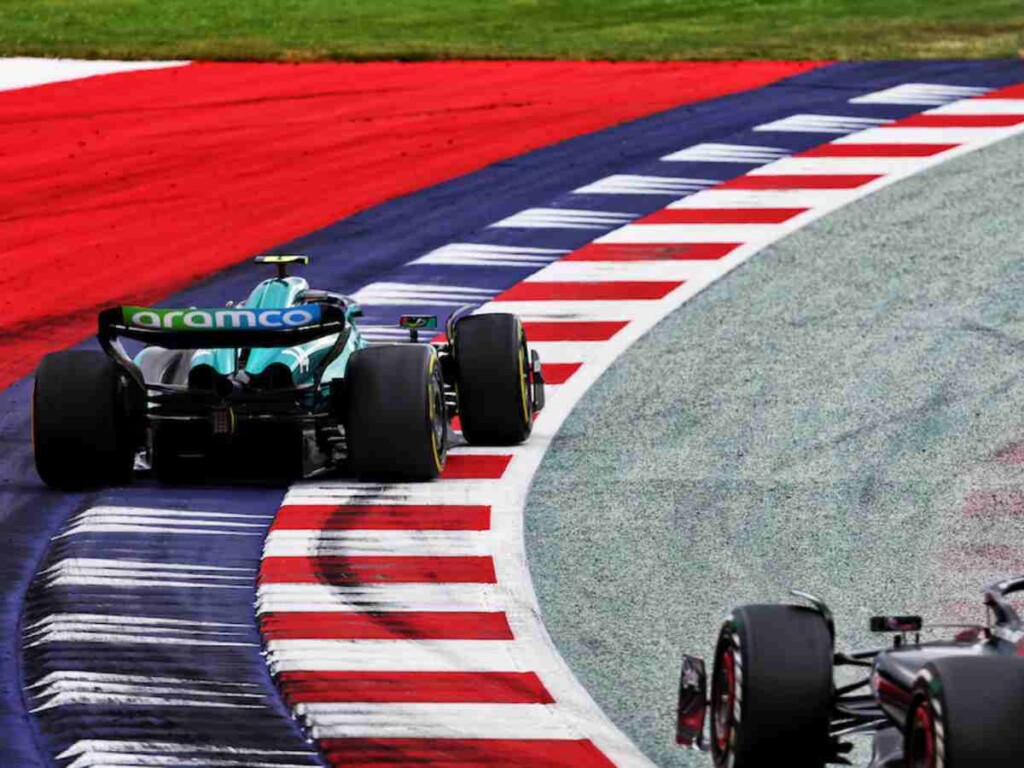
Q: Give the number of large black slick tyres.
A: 5